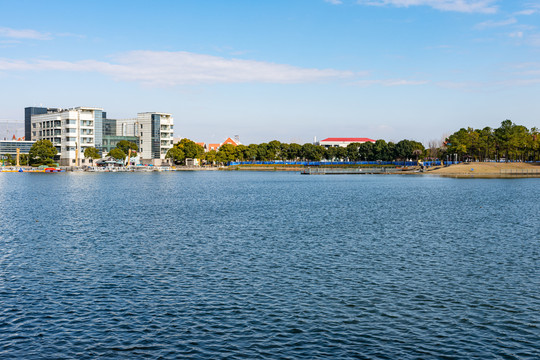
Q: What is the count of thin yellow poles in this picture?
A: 3